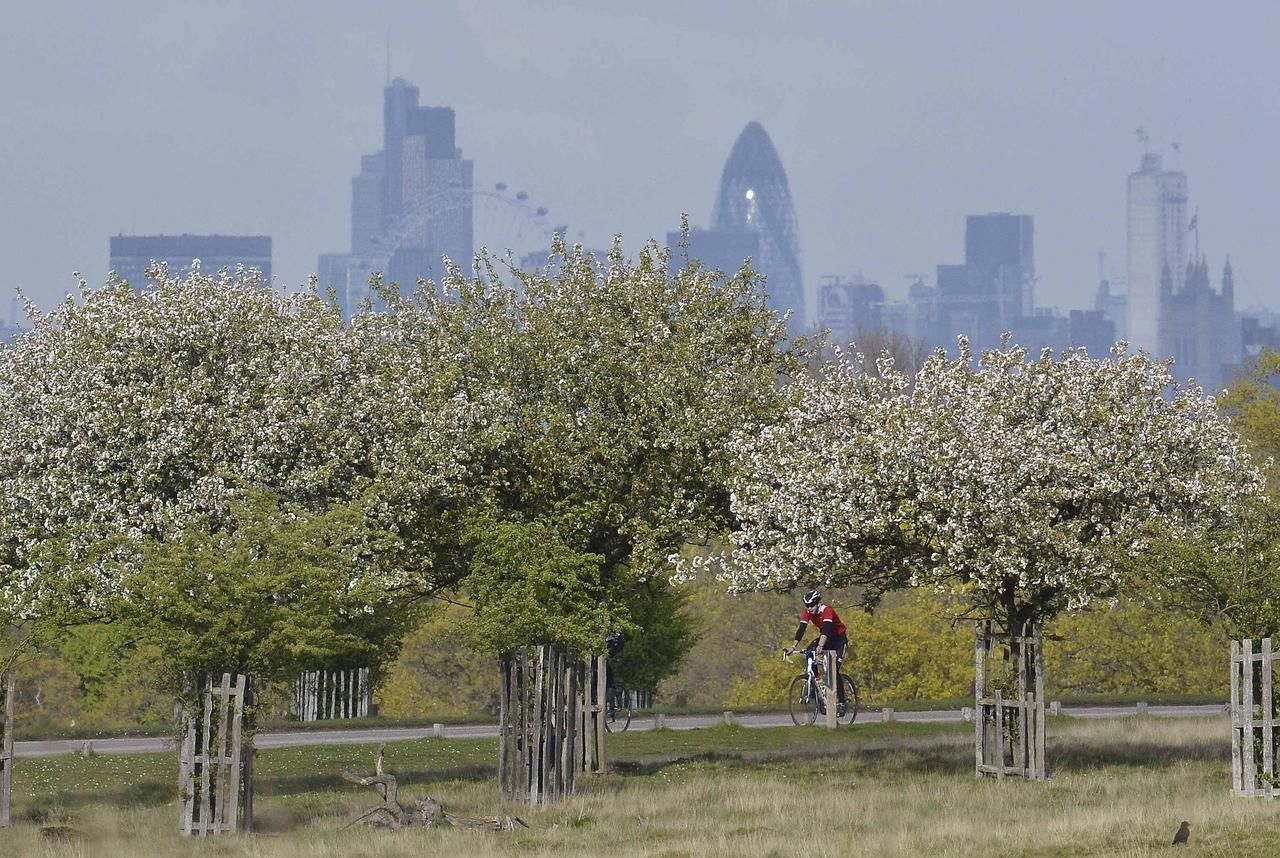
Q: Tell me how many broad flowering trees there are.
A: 3